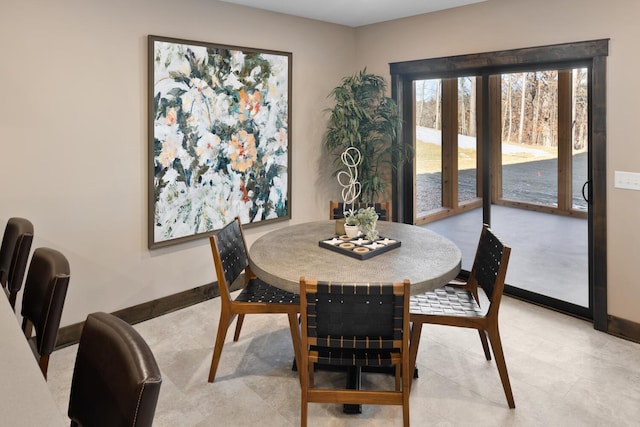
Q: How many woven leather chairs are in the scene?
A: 4